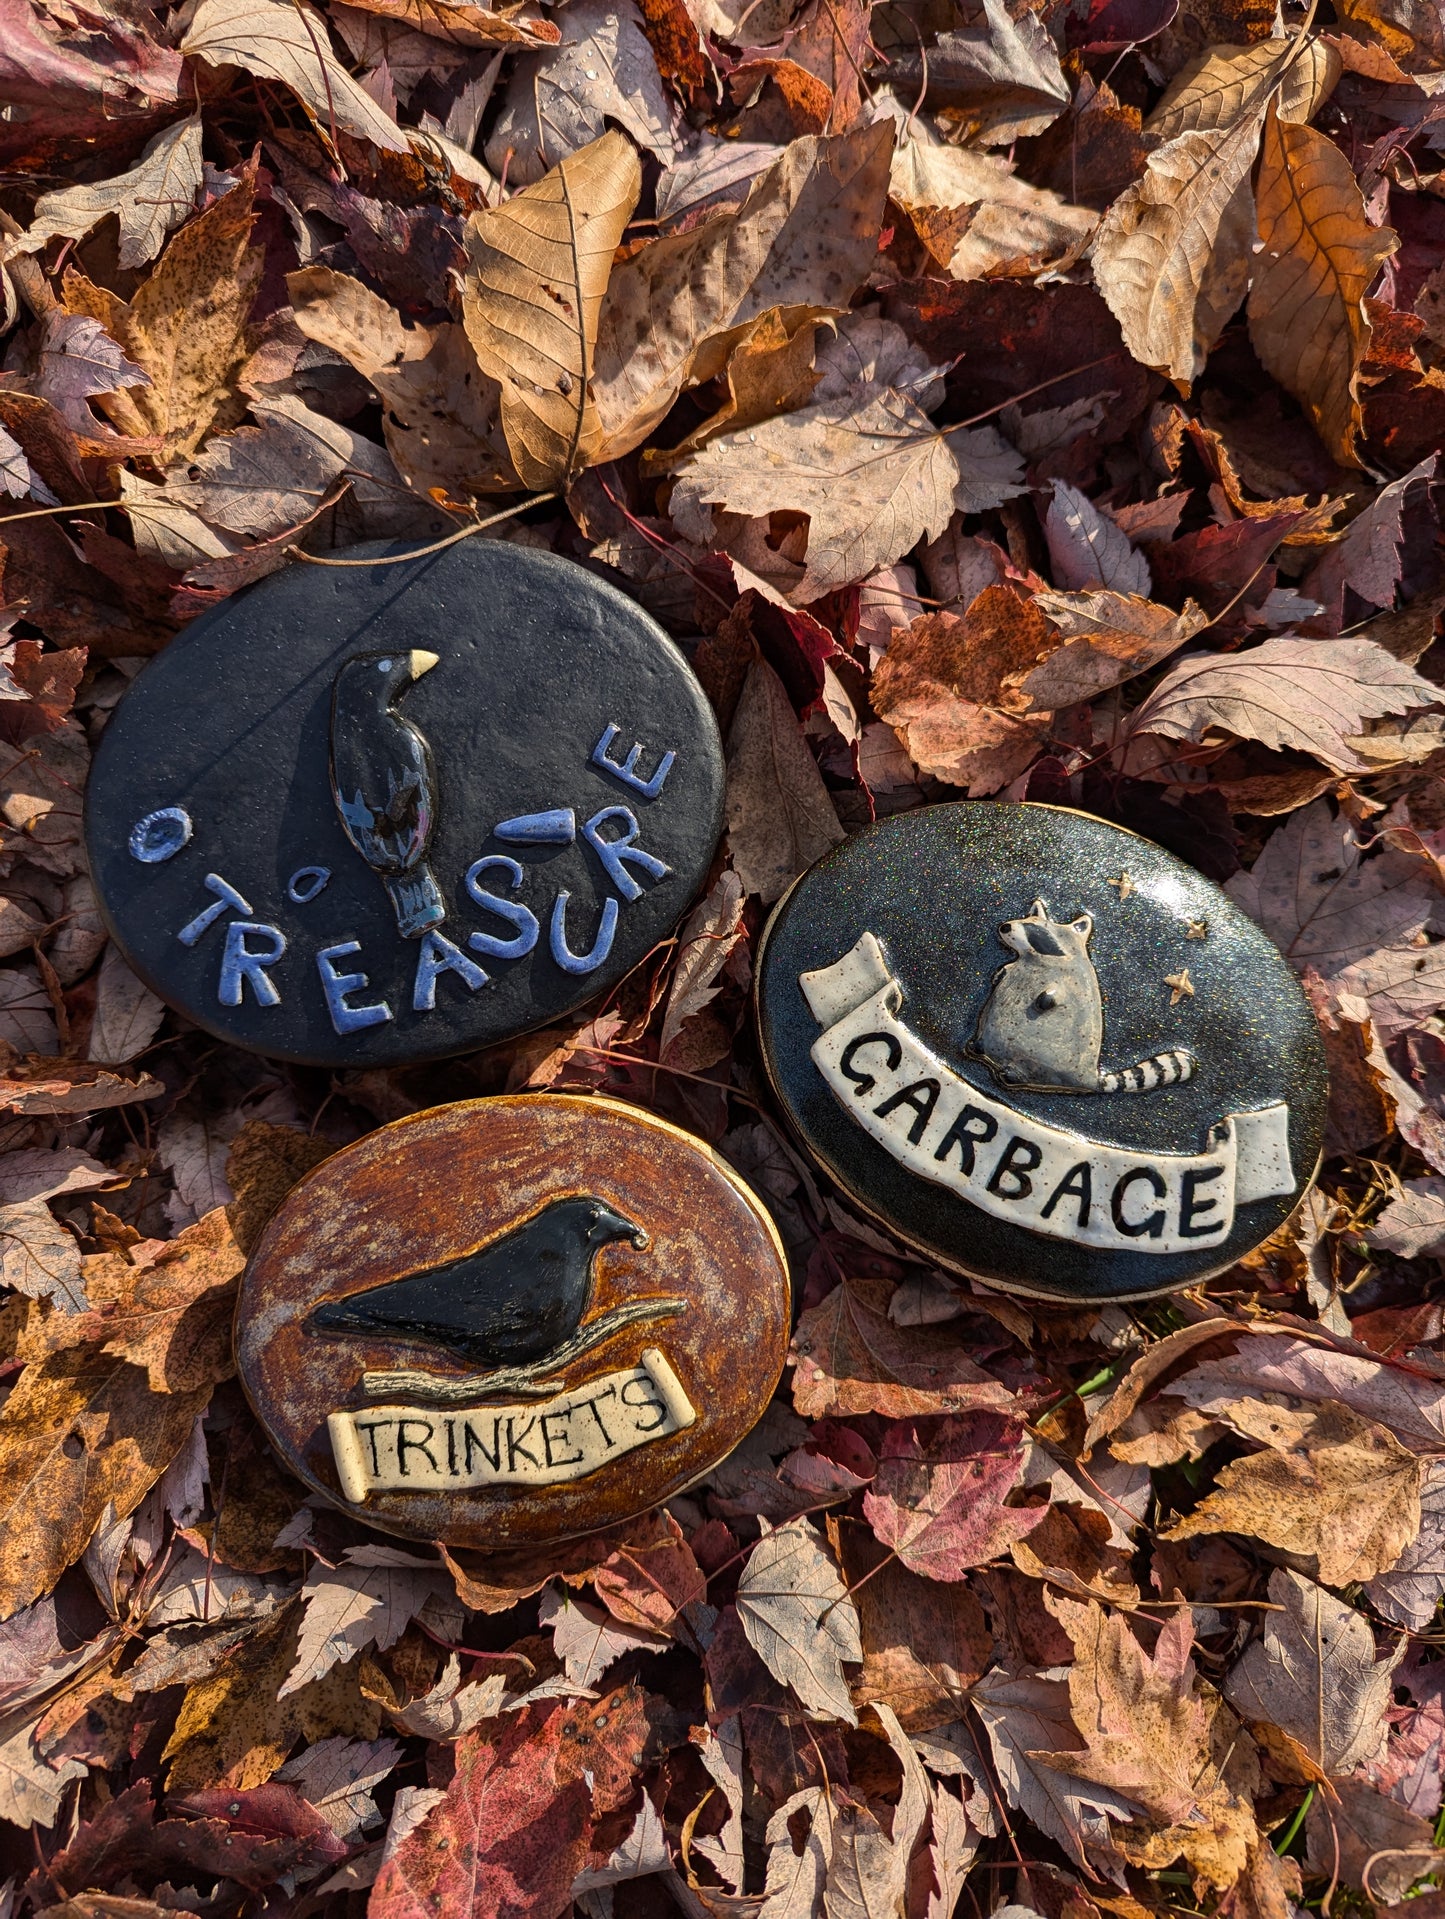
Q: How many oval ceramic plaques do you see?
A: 3